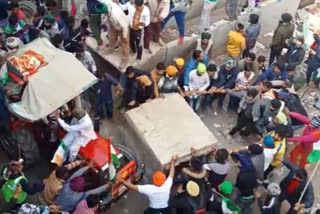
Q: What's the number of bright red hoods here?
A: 1